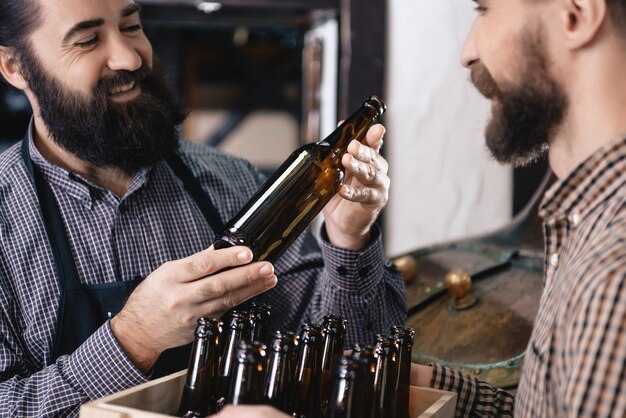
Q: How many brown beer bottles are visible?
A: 12